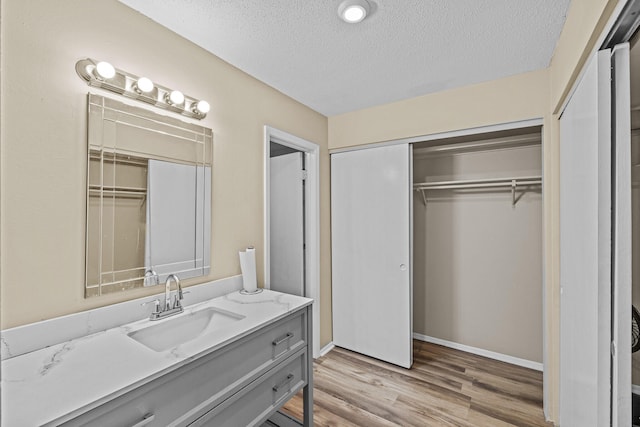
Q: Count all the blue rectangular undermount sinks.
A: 0